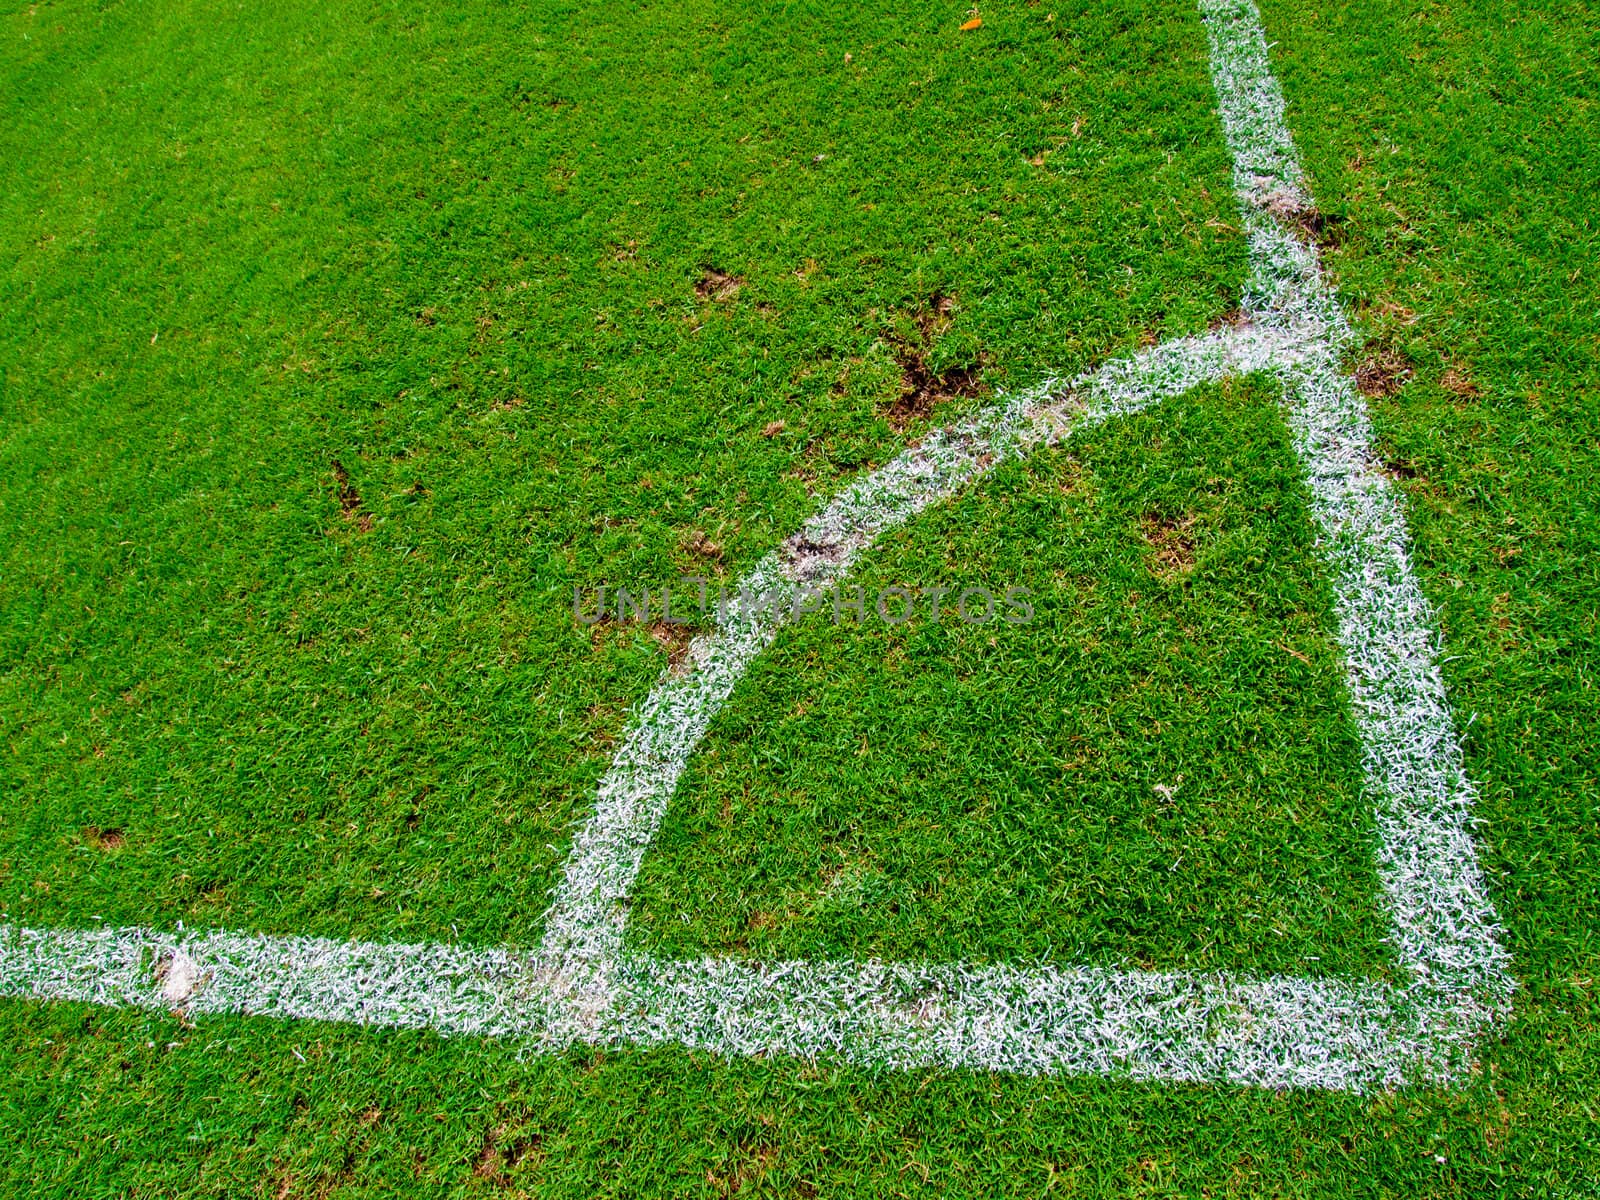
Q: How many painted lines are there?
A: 3